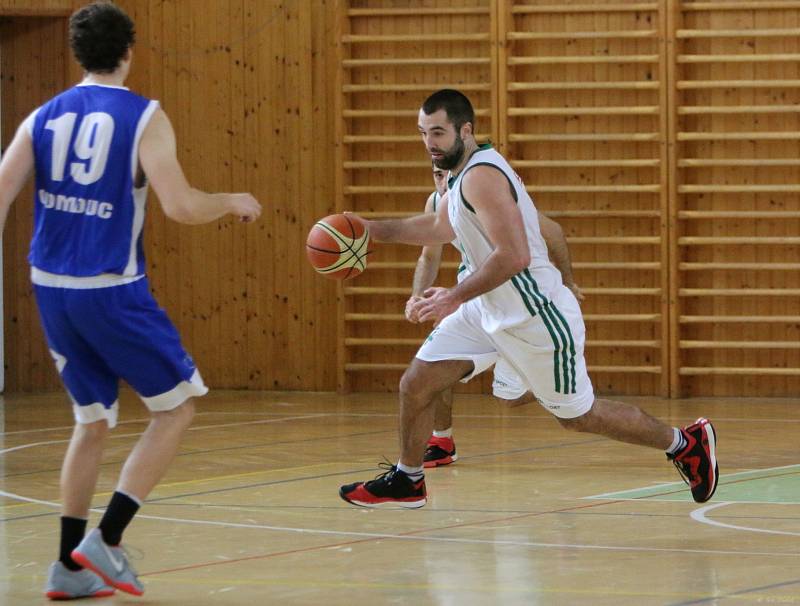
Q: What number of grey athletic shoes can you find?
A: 2